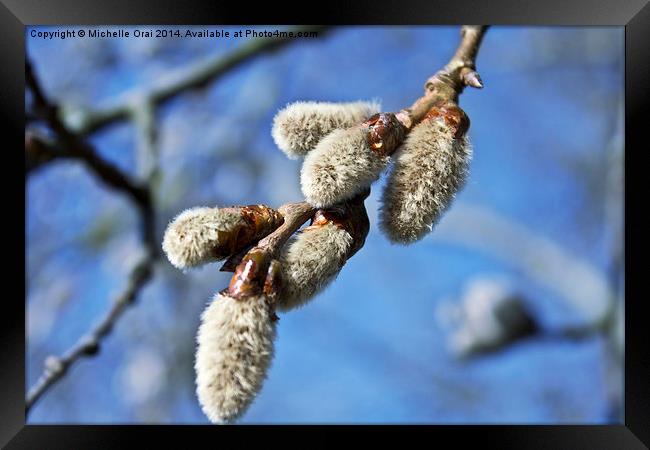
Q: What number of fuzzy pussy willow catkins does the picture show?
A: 6